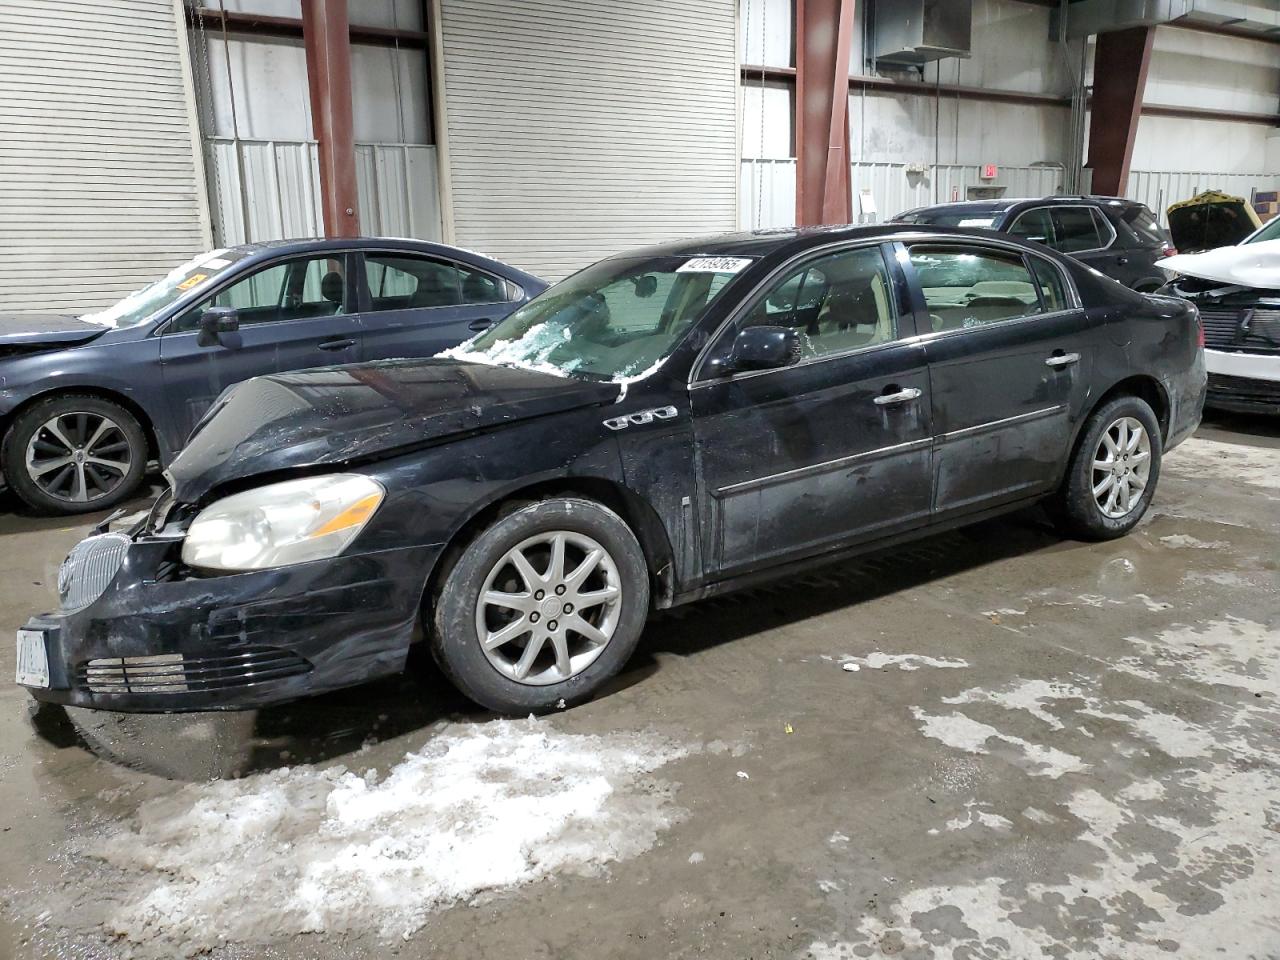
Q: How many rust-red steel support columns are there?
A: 3